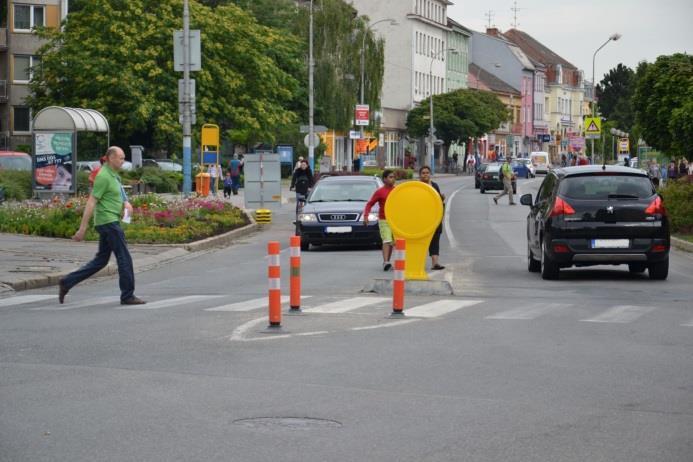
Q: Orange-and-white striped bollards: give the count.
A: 3